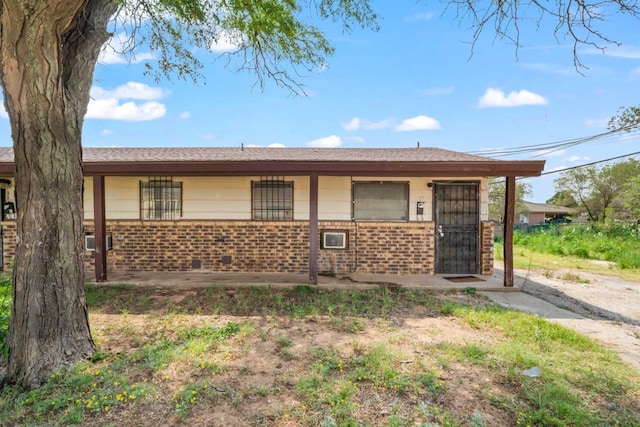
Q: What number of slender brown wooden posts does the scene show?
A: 3